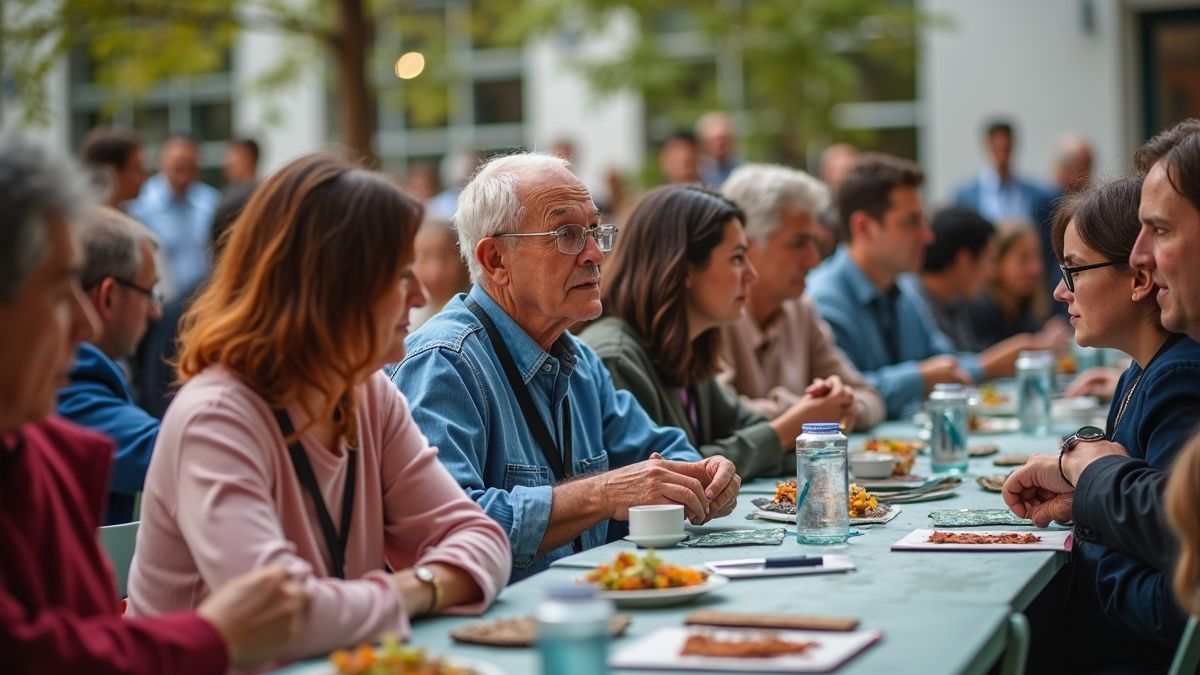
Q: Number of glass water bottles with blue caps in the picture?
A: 2